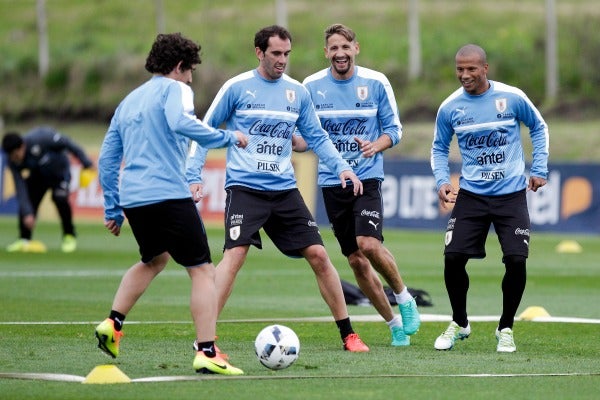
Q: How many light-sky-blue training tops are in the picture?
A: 4